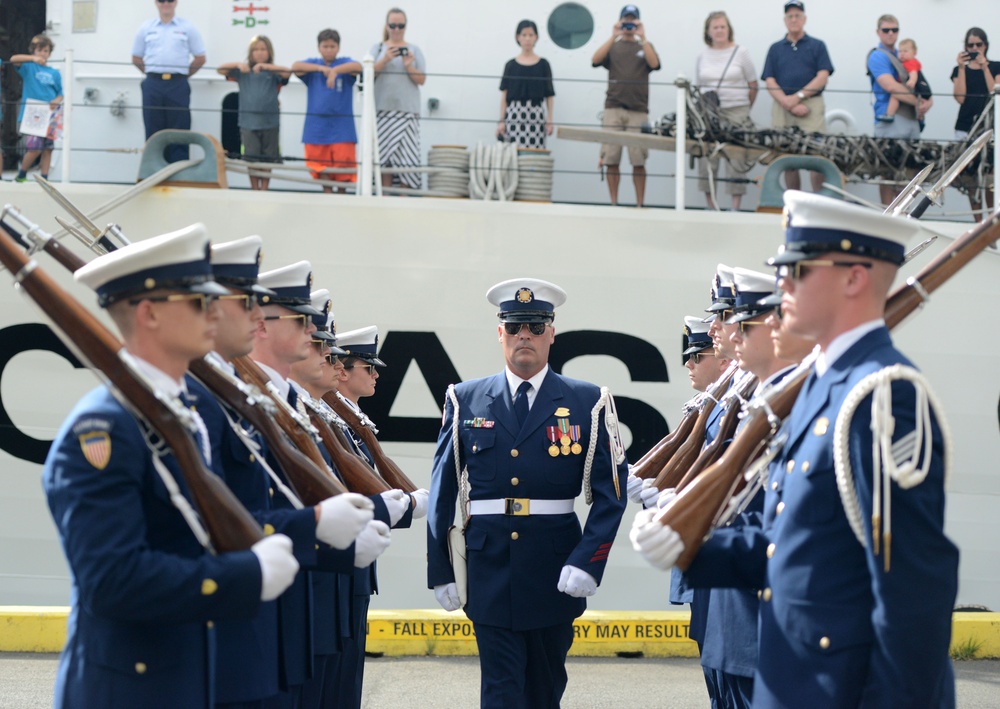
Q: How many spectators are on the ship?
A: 12